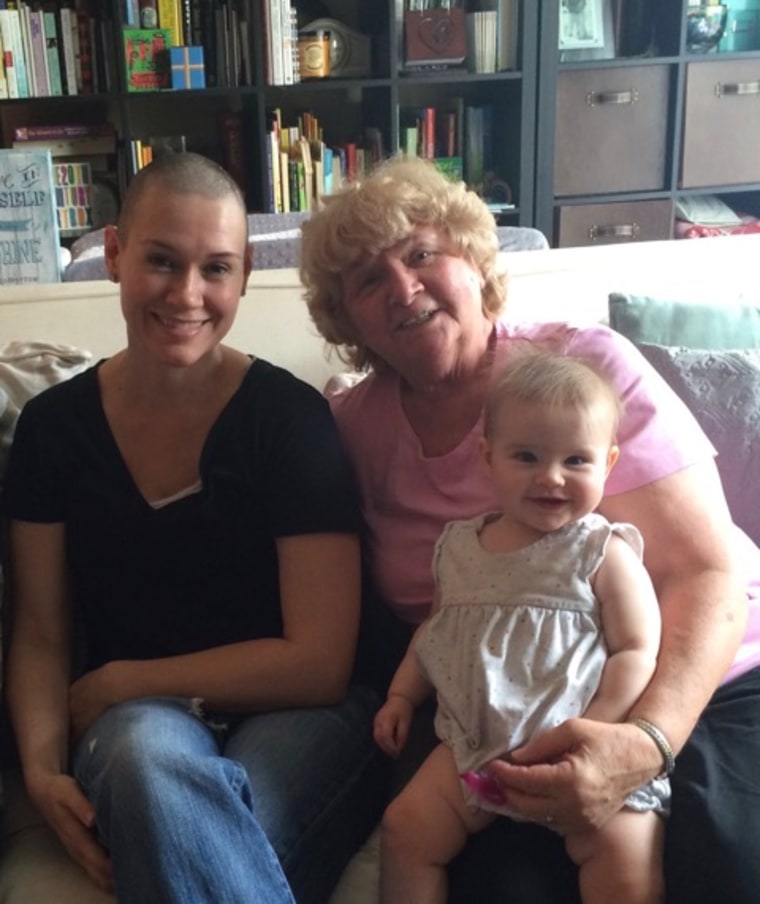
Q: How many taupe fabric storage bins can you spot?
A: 3